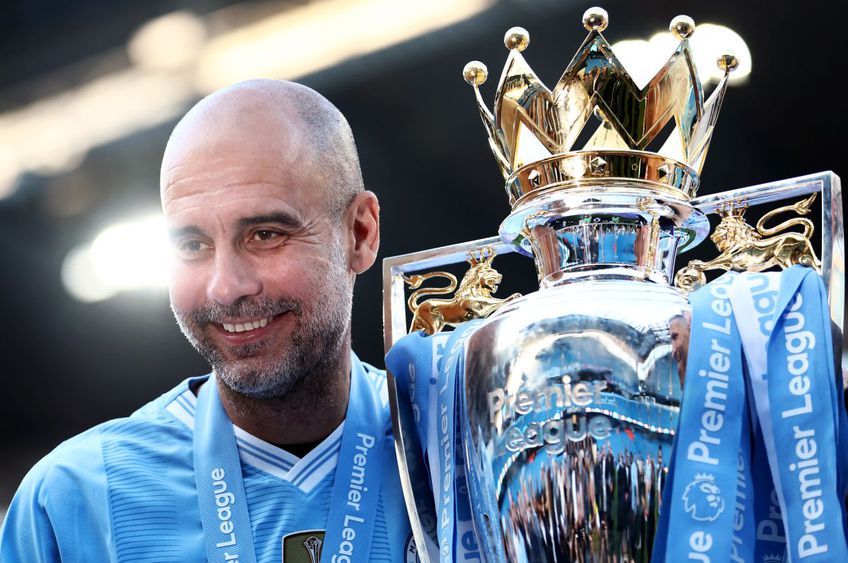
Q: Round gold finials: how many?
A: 5